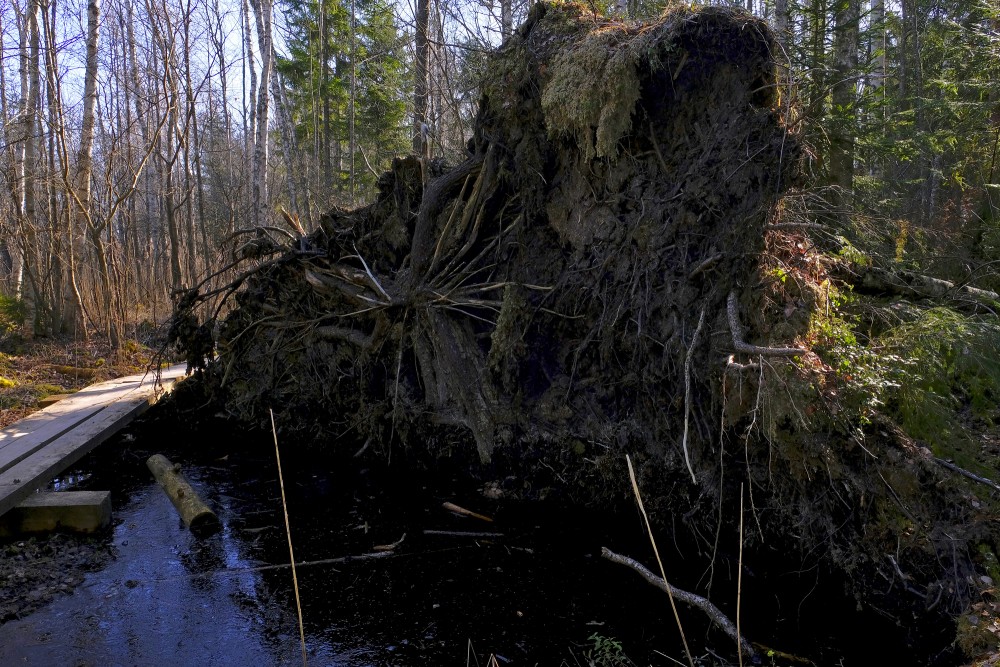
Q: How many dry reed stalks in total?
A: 3